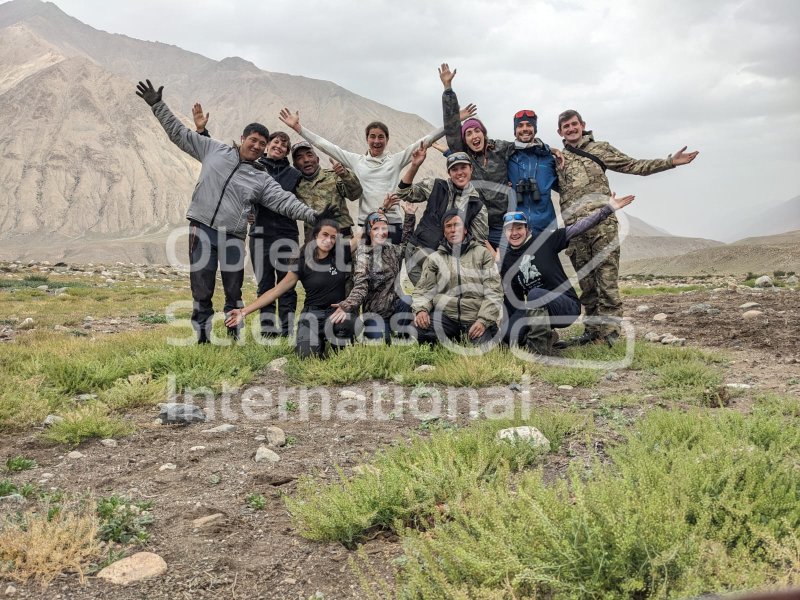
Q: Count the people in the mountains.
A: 12